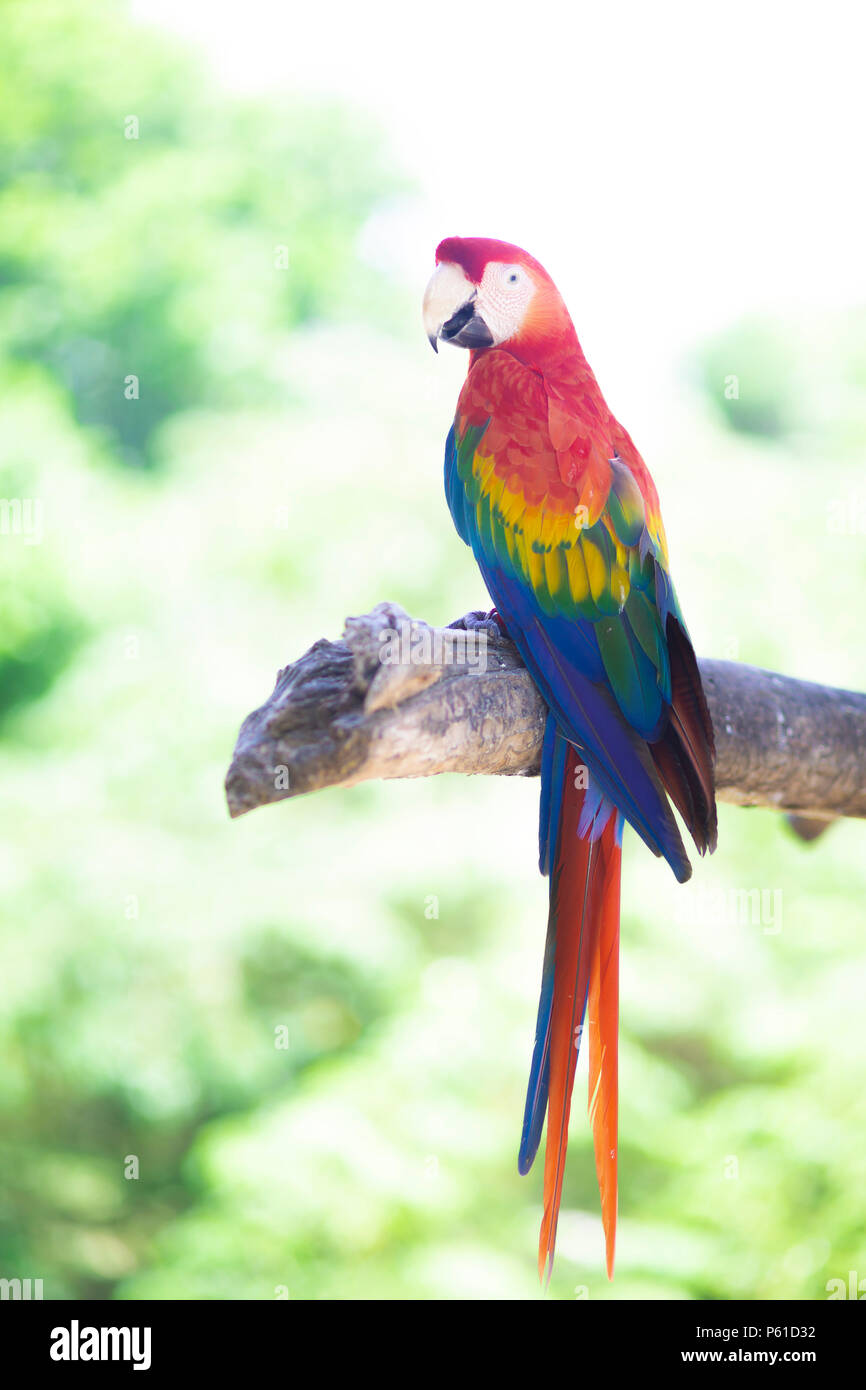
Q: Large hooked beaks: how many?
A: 1